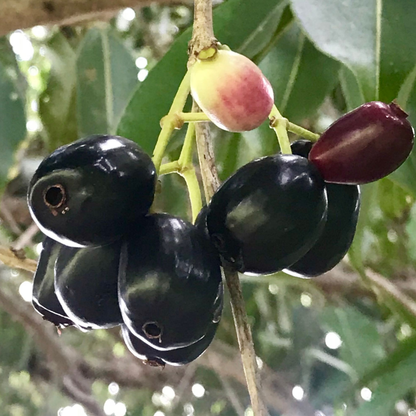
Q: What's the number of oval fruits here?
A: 9